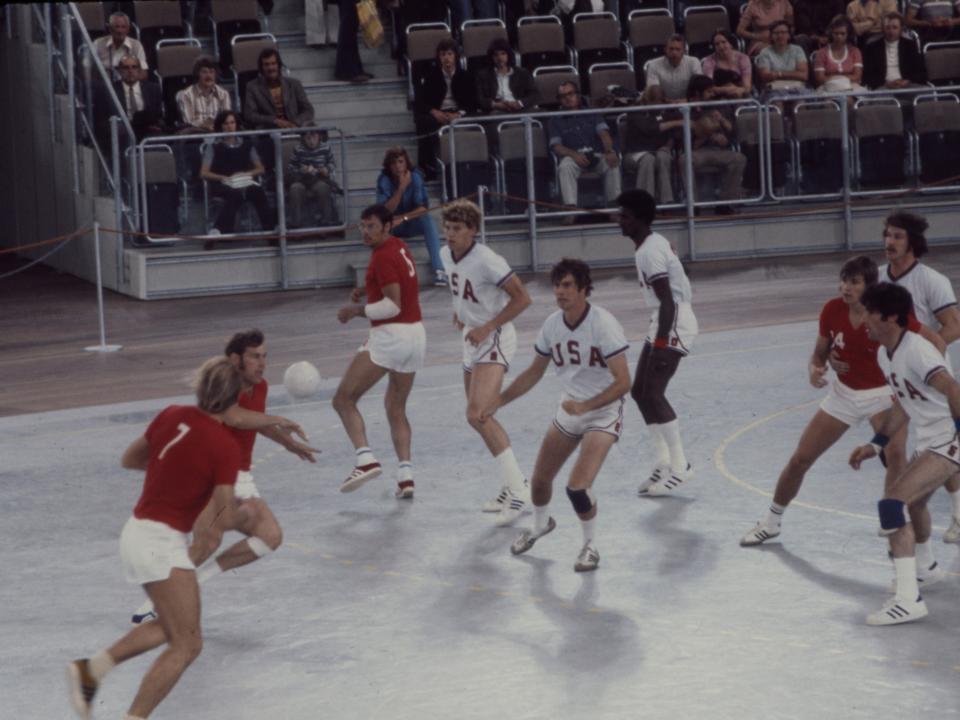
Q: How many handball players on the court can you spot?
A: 9